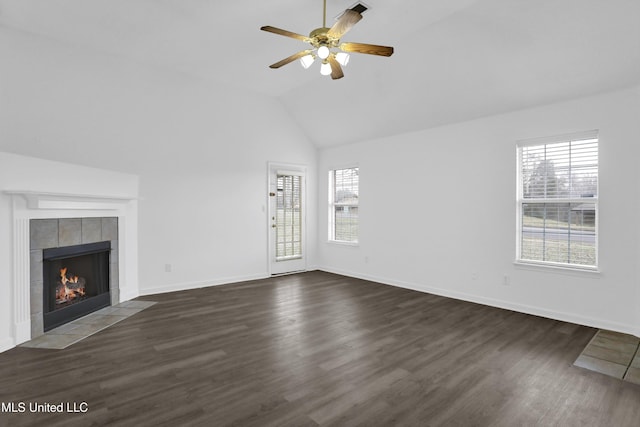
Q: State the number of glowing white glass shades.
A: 4